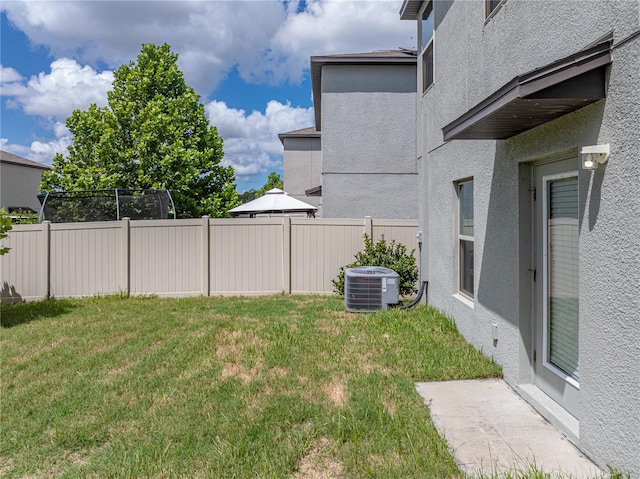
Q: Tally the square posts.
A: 5